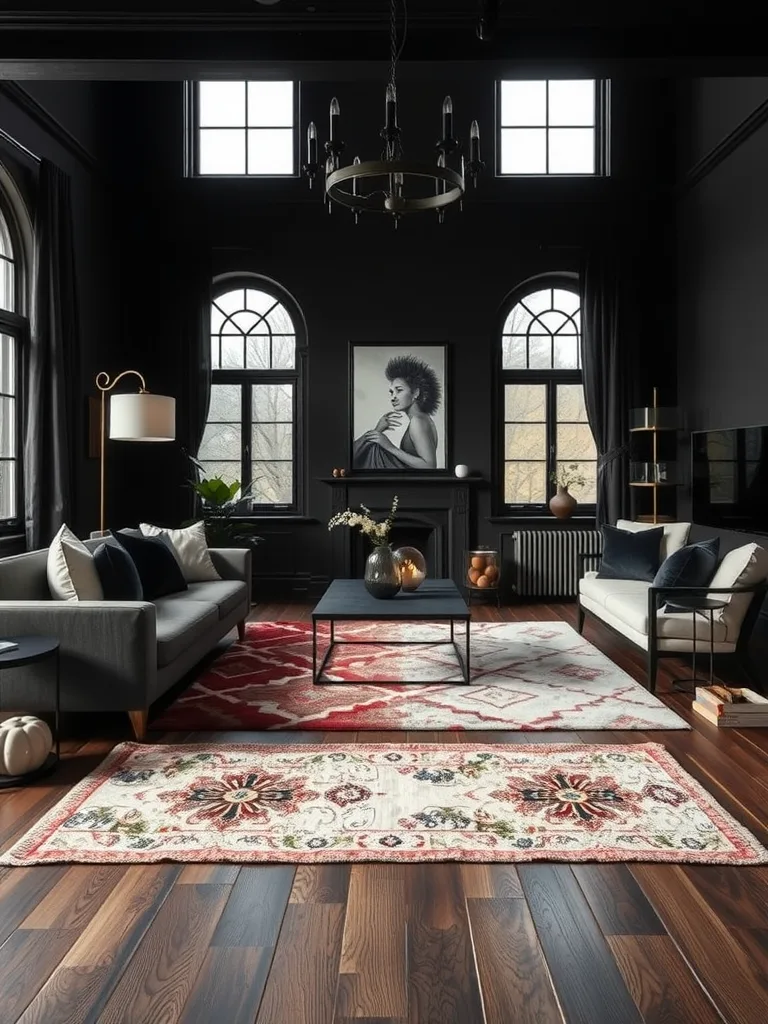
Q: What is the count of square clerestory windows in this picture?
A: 2